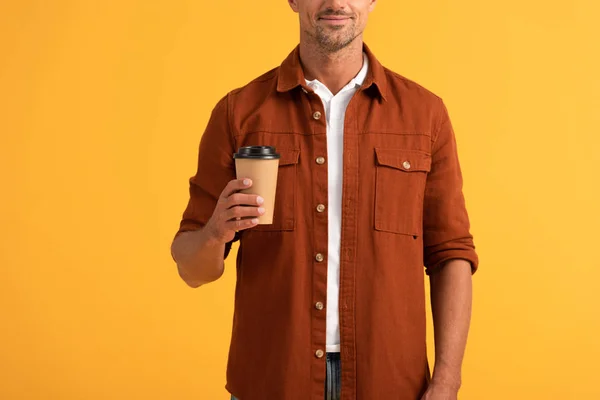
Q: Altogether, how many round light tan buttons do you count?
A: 7